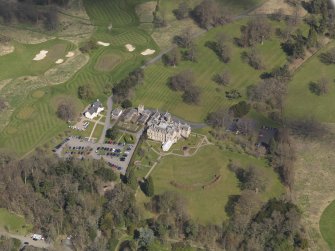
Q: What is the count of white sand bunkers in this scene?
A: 6